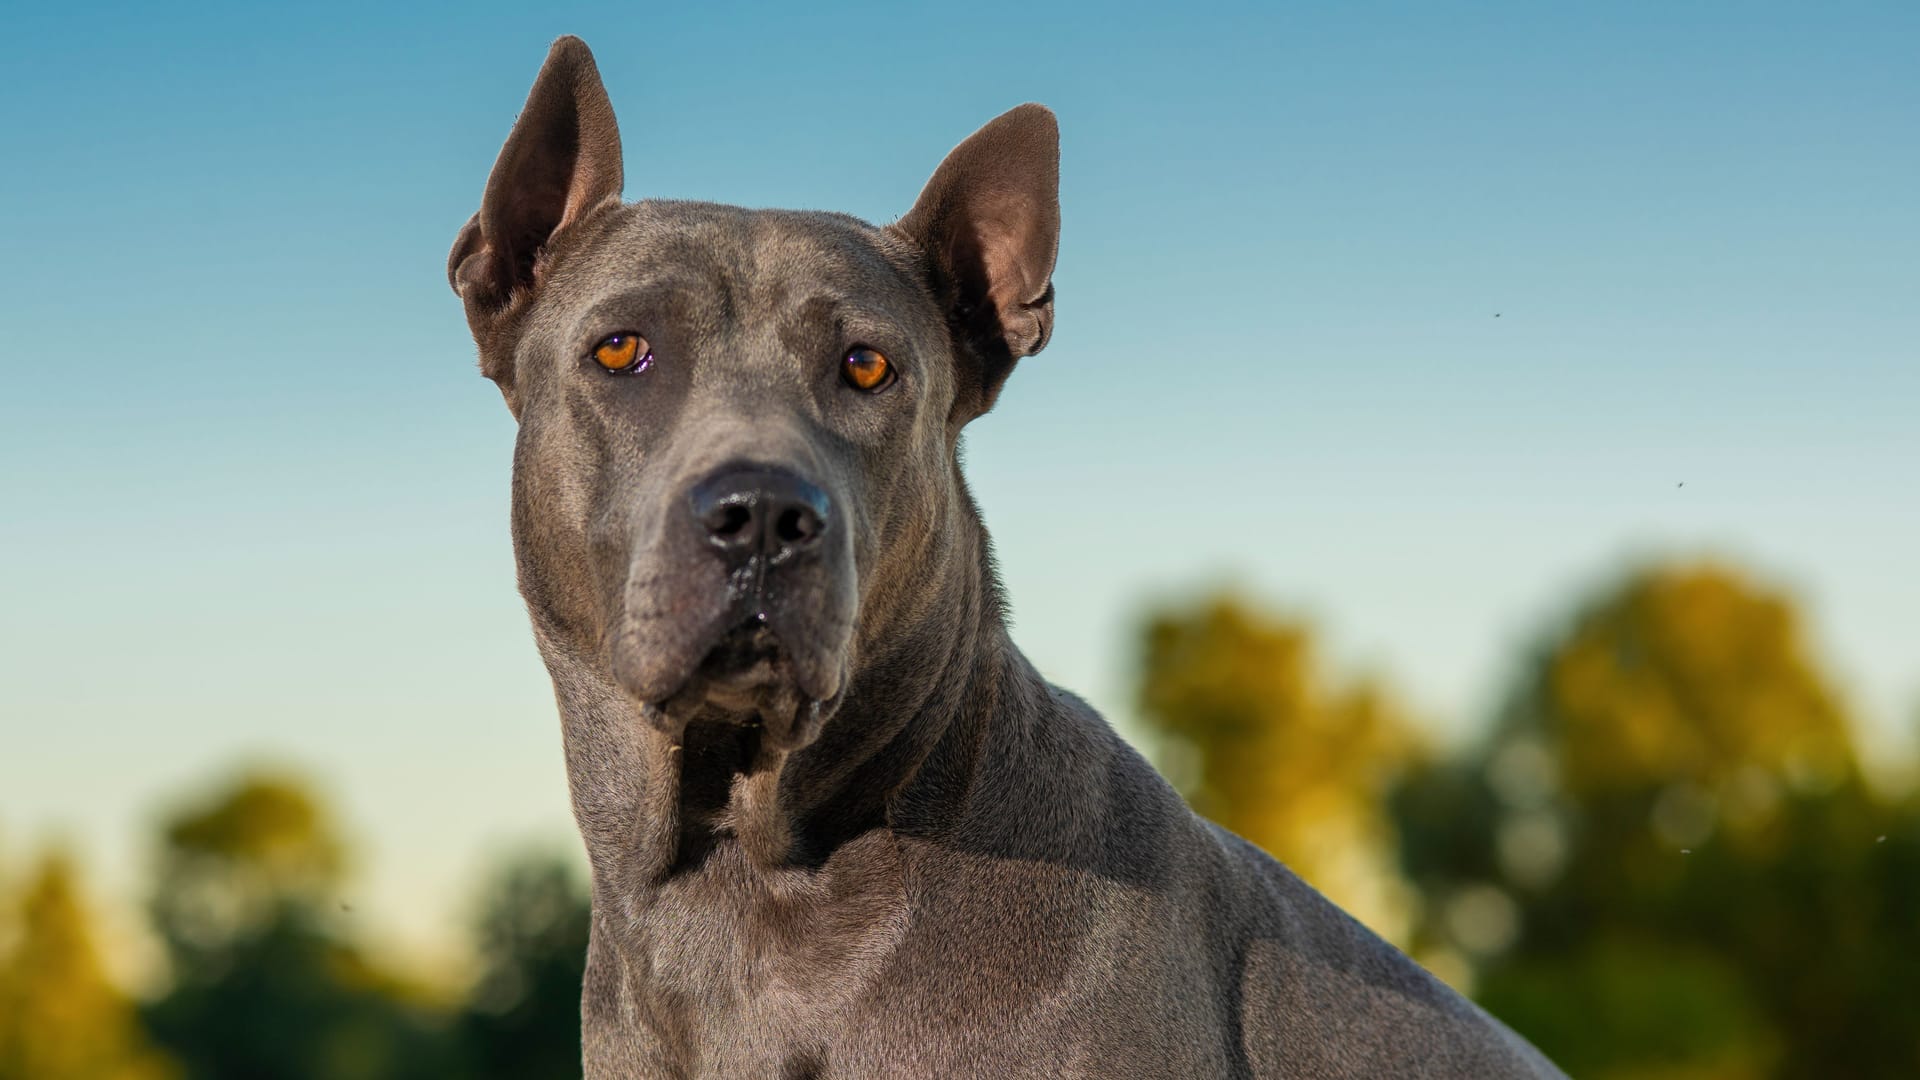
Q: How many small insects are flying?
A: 5